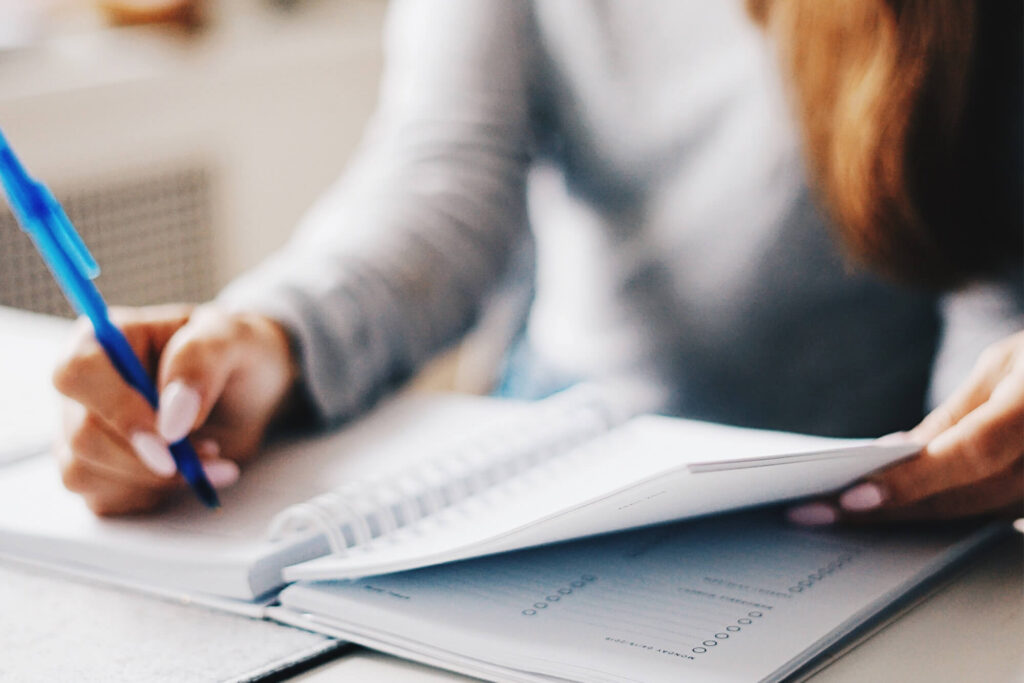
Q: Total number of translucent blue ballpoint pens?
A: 1